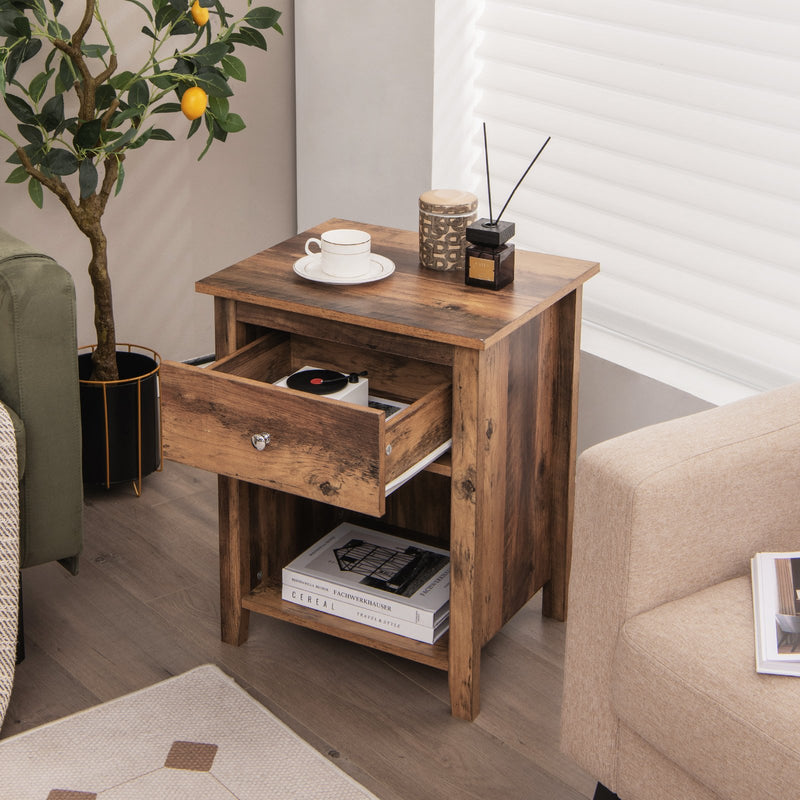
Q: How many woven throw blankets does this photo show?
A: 1